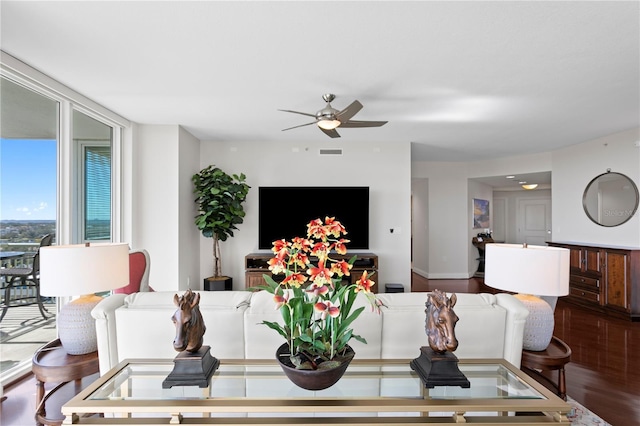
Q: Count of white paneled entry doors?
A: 1